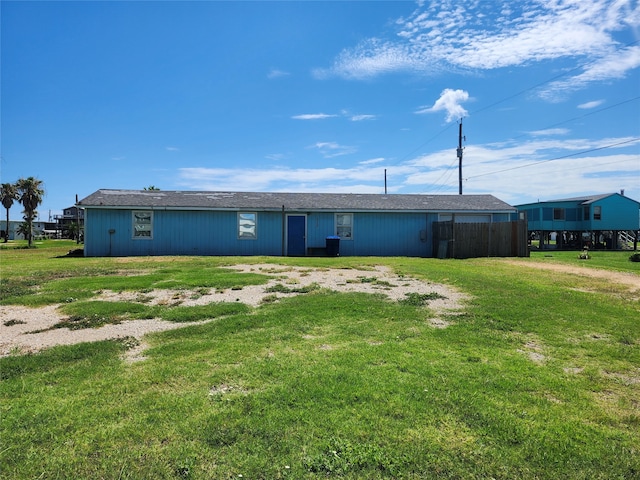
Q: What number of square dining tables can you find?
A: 0